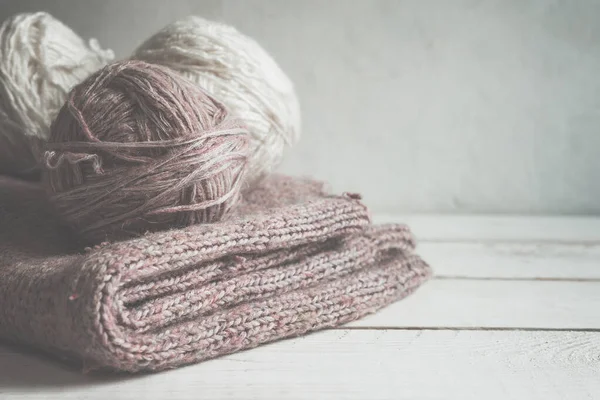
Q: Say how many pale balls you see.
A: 2